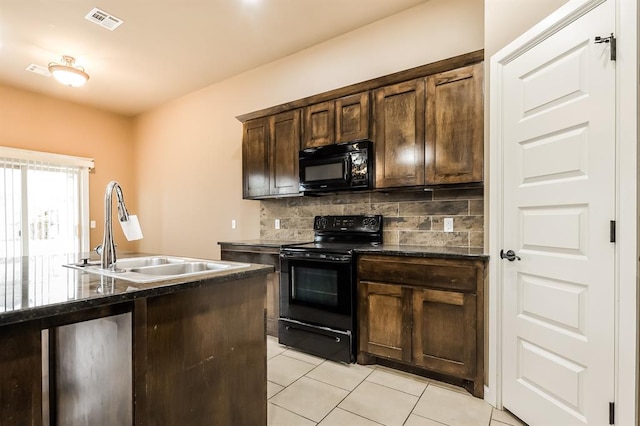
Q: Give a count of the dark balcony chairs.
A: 0